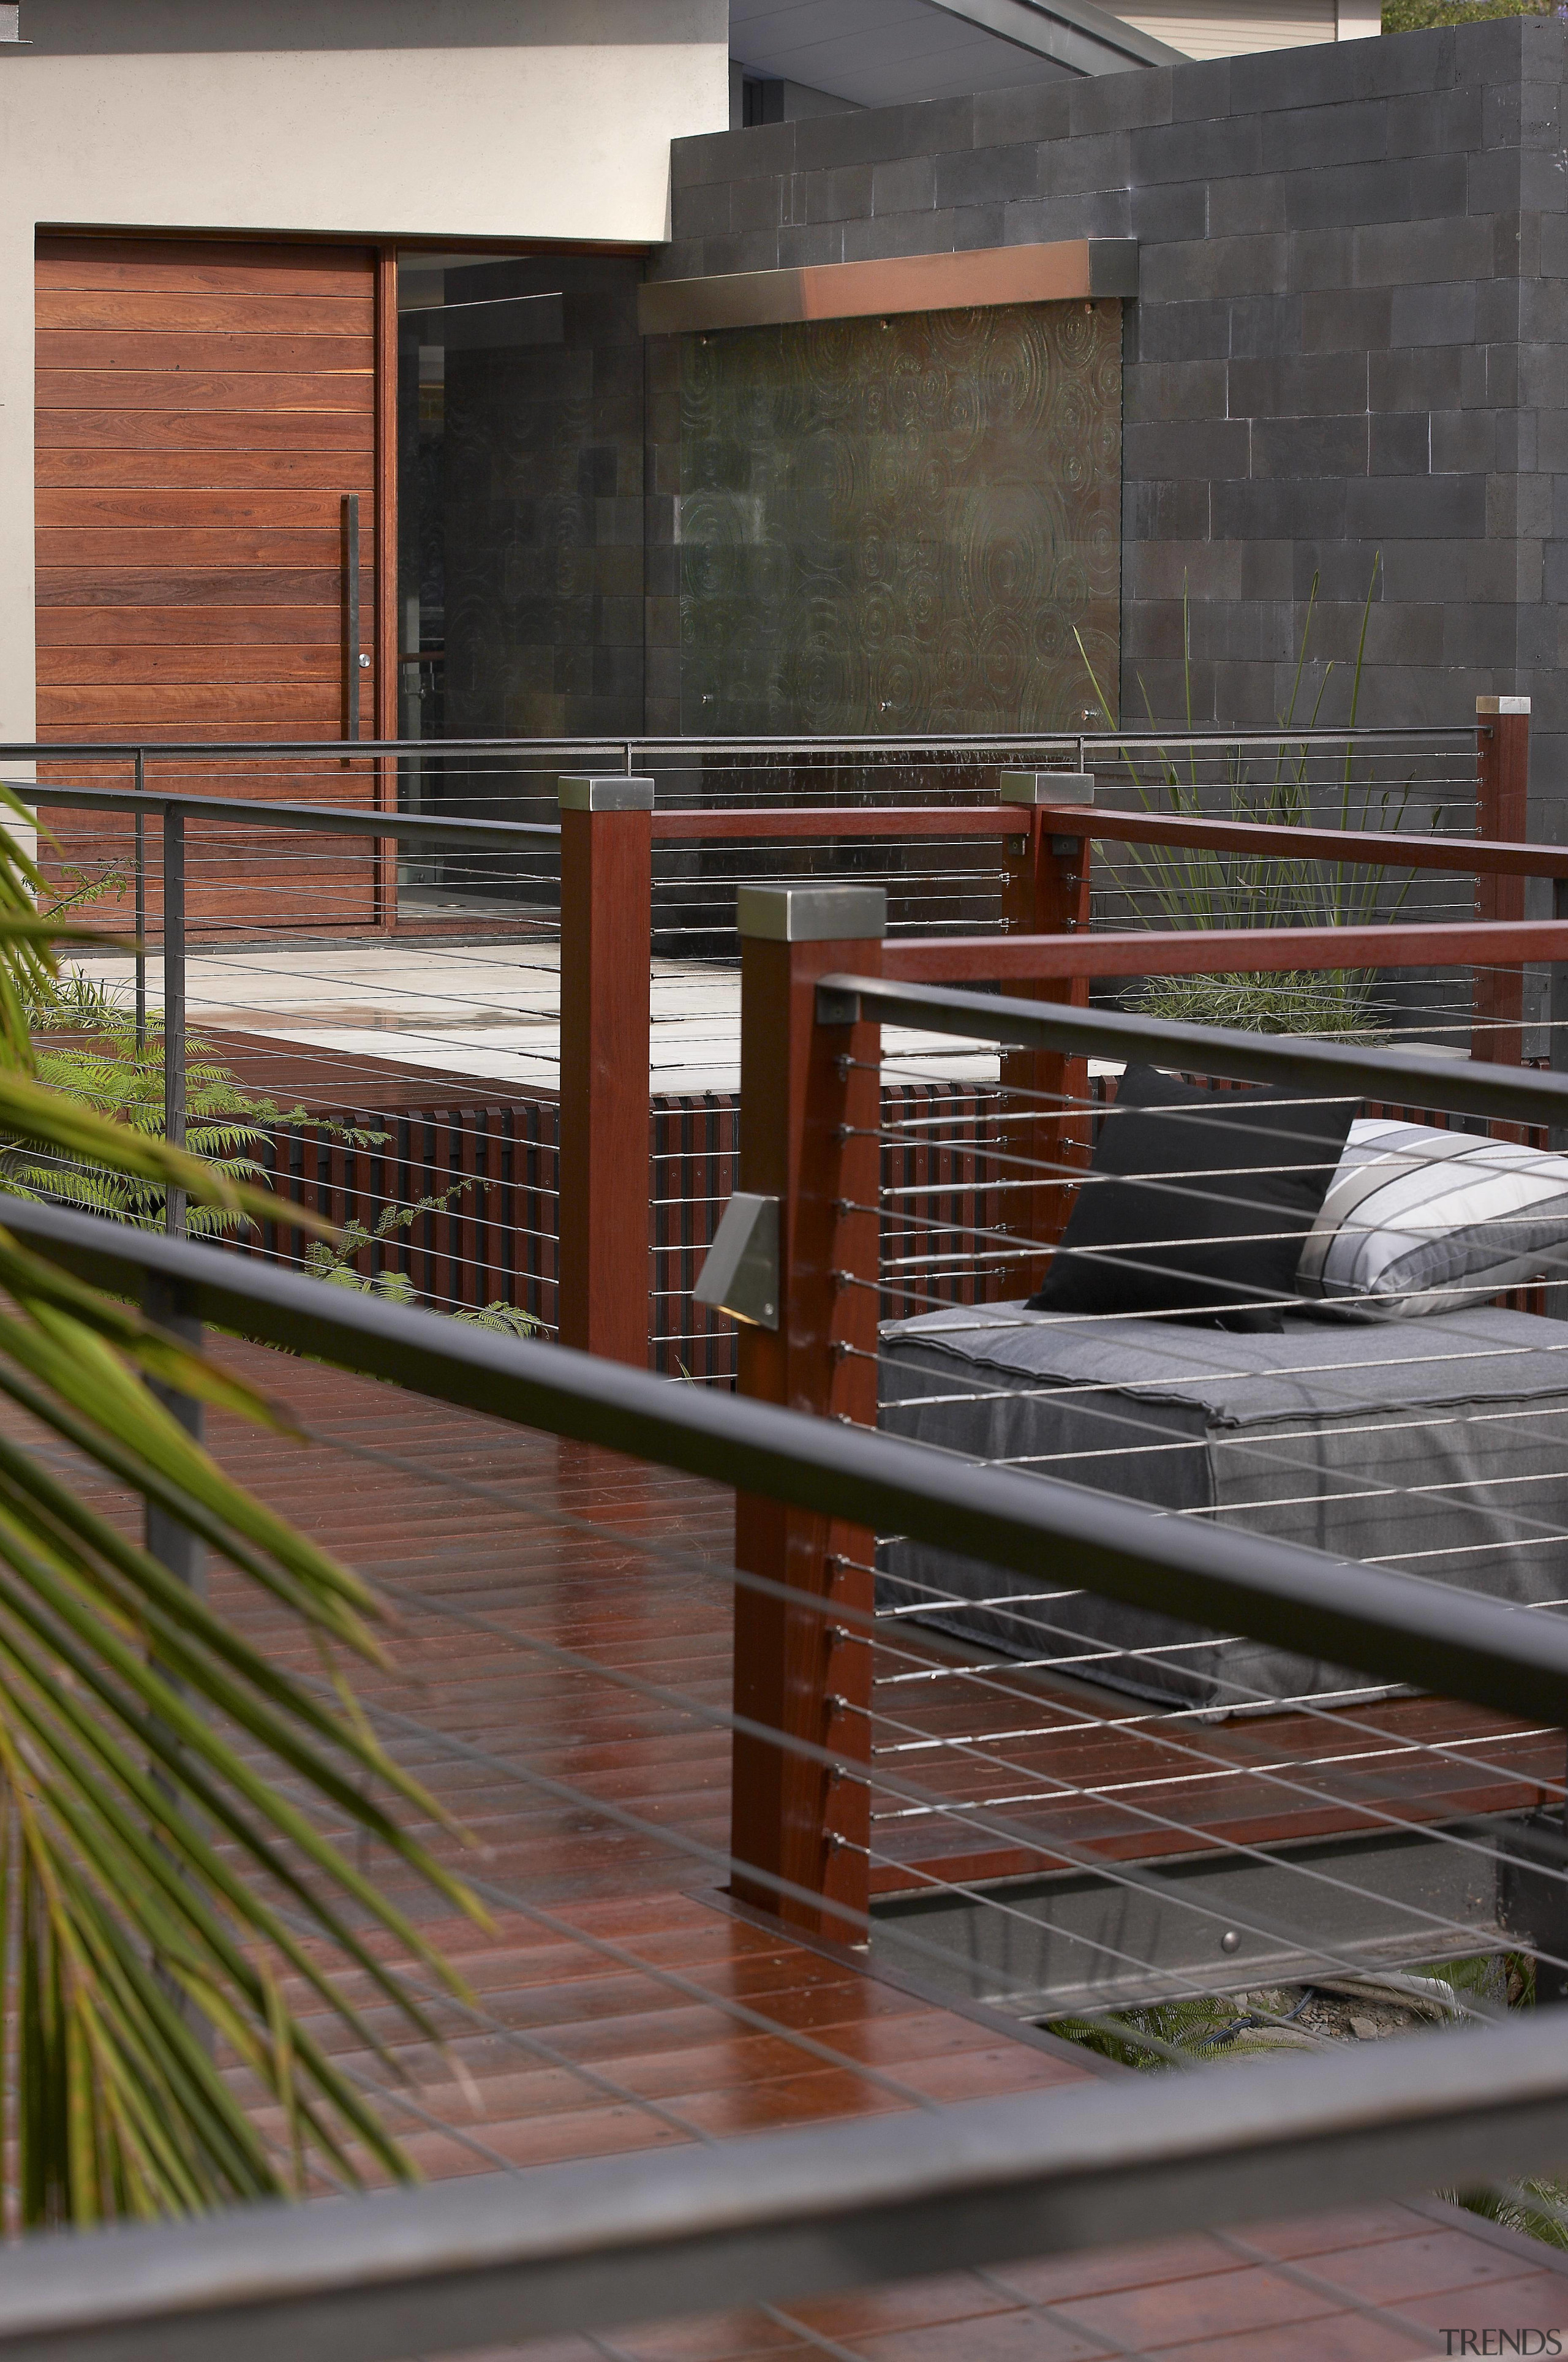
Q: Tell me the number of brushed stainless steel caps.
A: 4